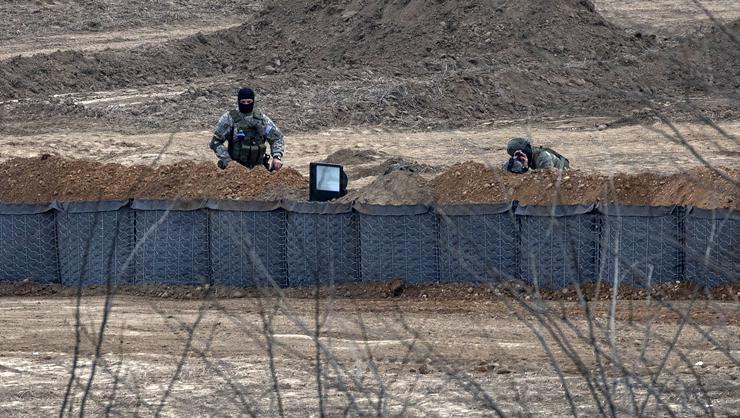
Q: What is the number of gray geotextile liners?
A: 10